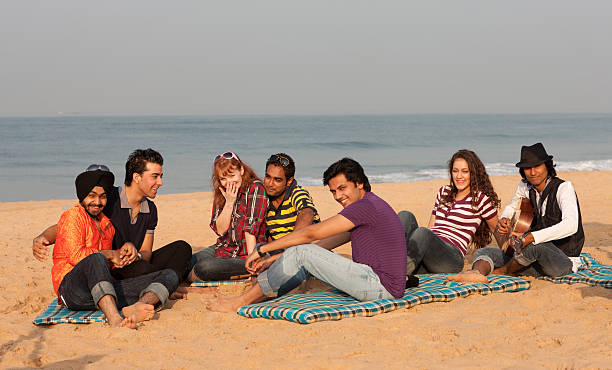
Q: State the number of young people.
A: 7